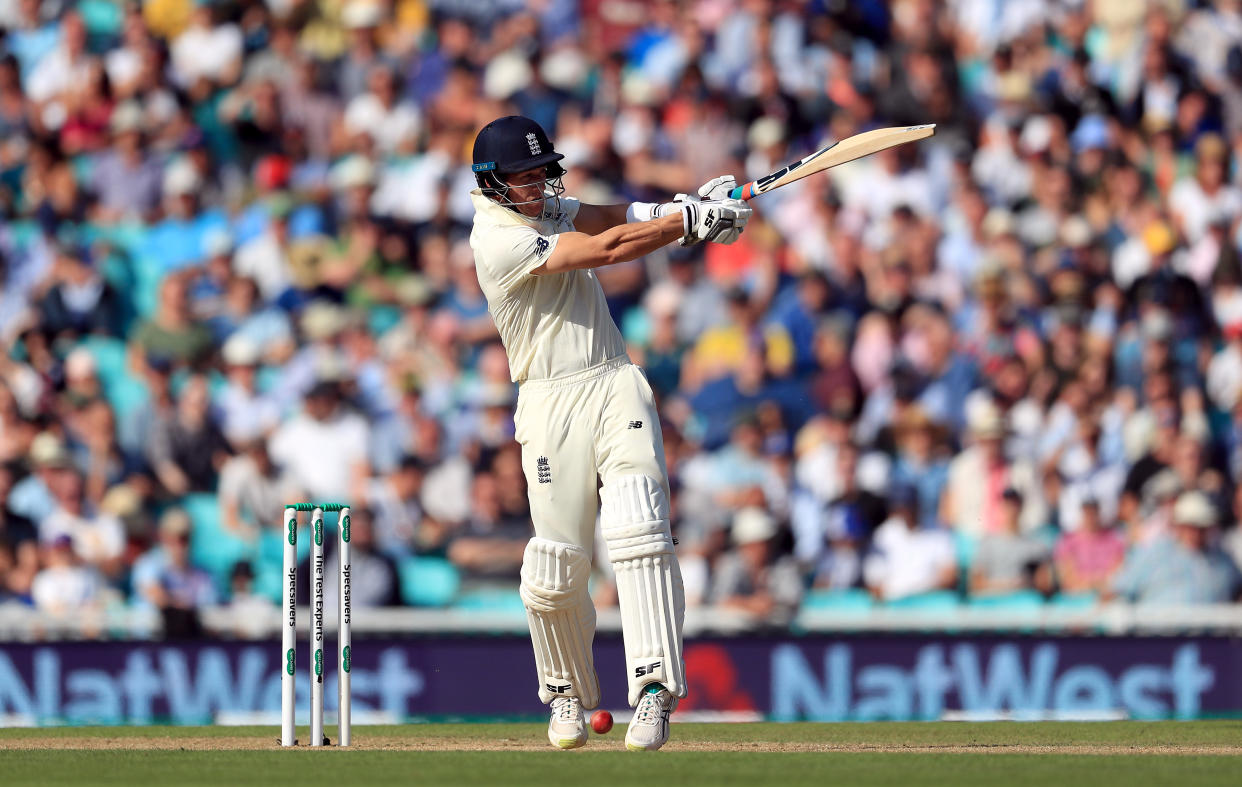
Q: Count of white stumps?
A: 3